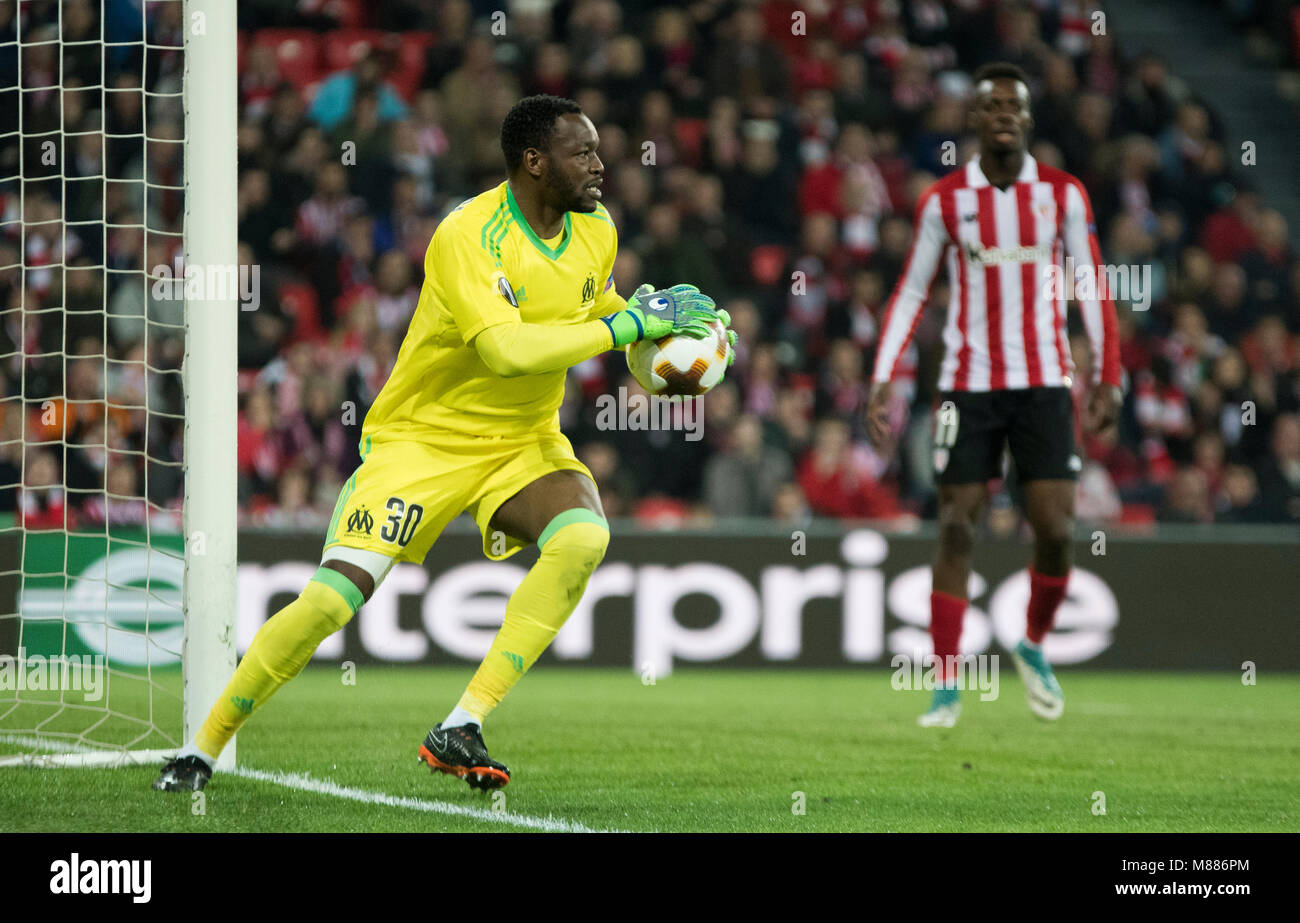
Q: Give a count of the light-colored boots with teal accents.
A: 2